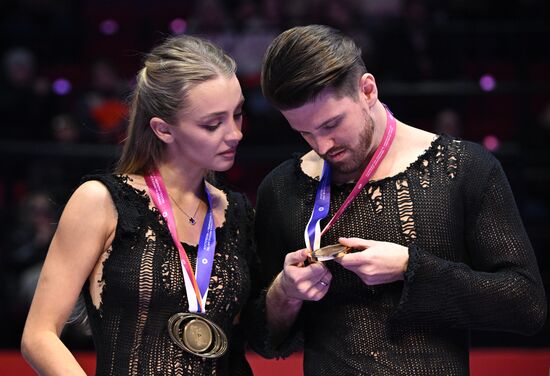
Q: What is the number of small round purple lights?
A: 5